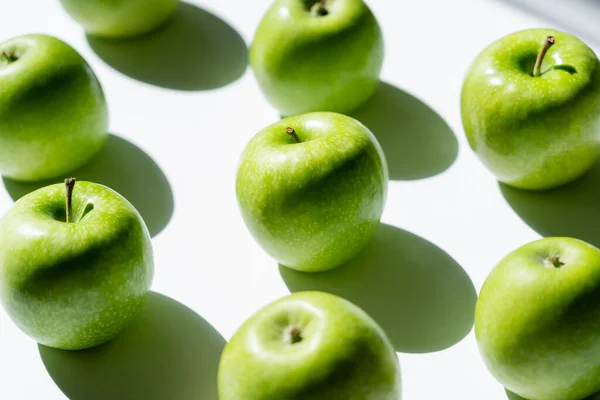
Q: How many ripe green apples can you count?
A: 8